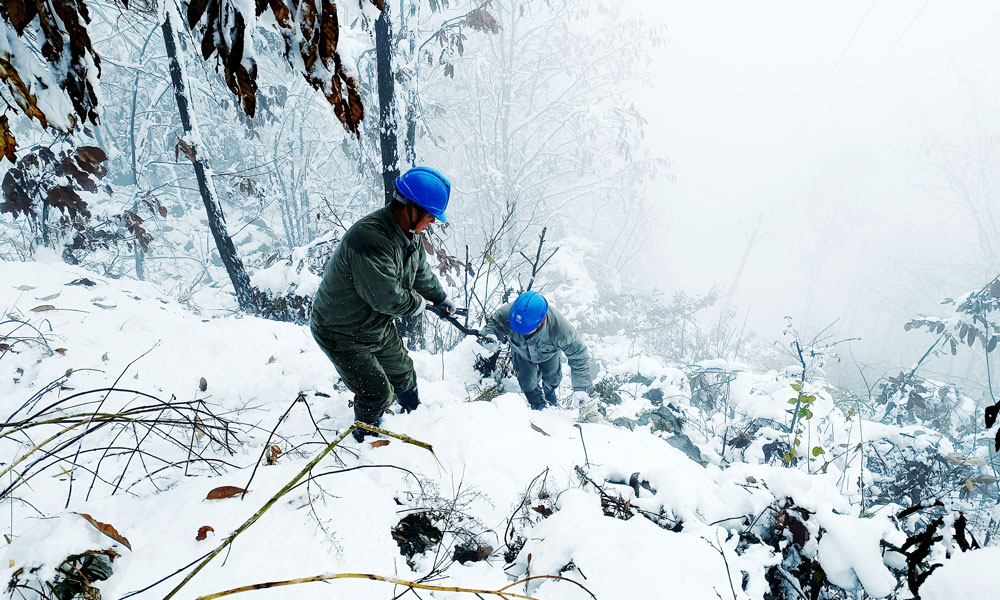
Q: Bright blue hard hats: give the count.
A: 2